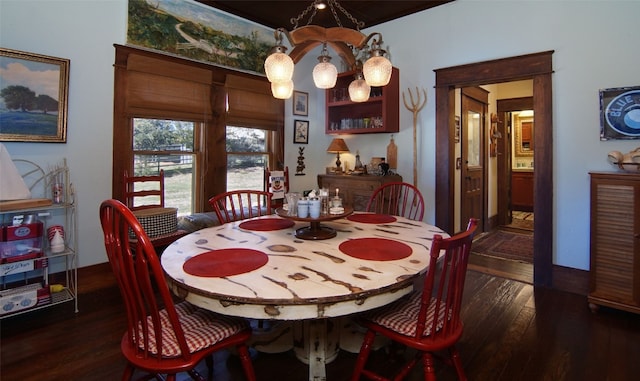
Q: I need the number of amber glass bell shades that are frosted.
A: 5